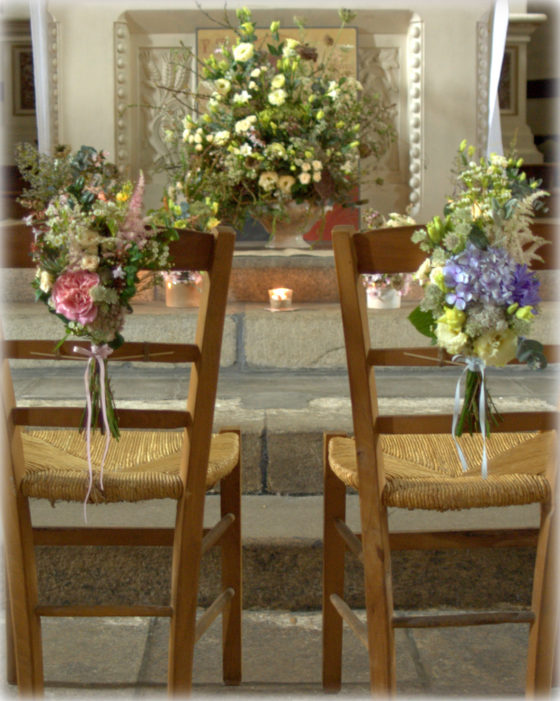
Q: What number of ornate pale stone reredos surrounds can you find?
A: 1